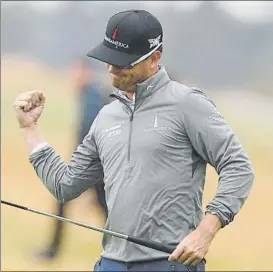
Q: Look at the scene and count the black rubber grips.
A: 1